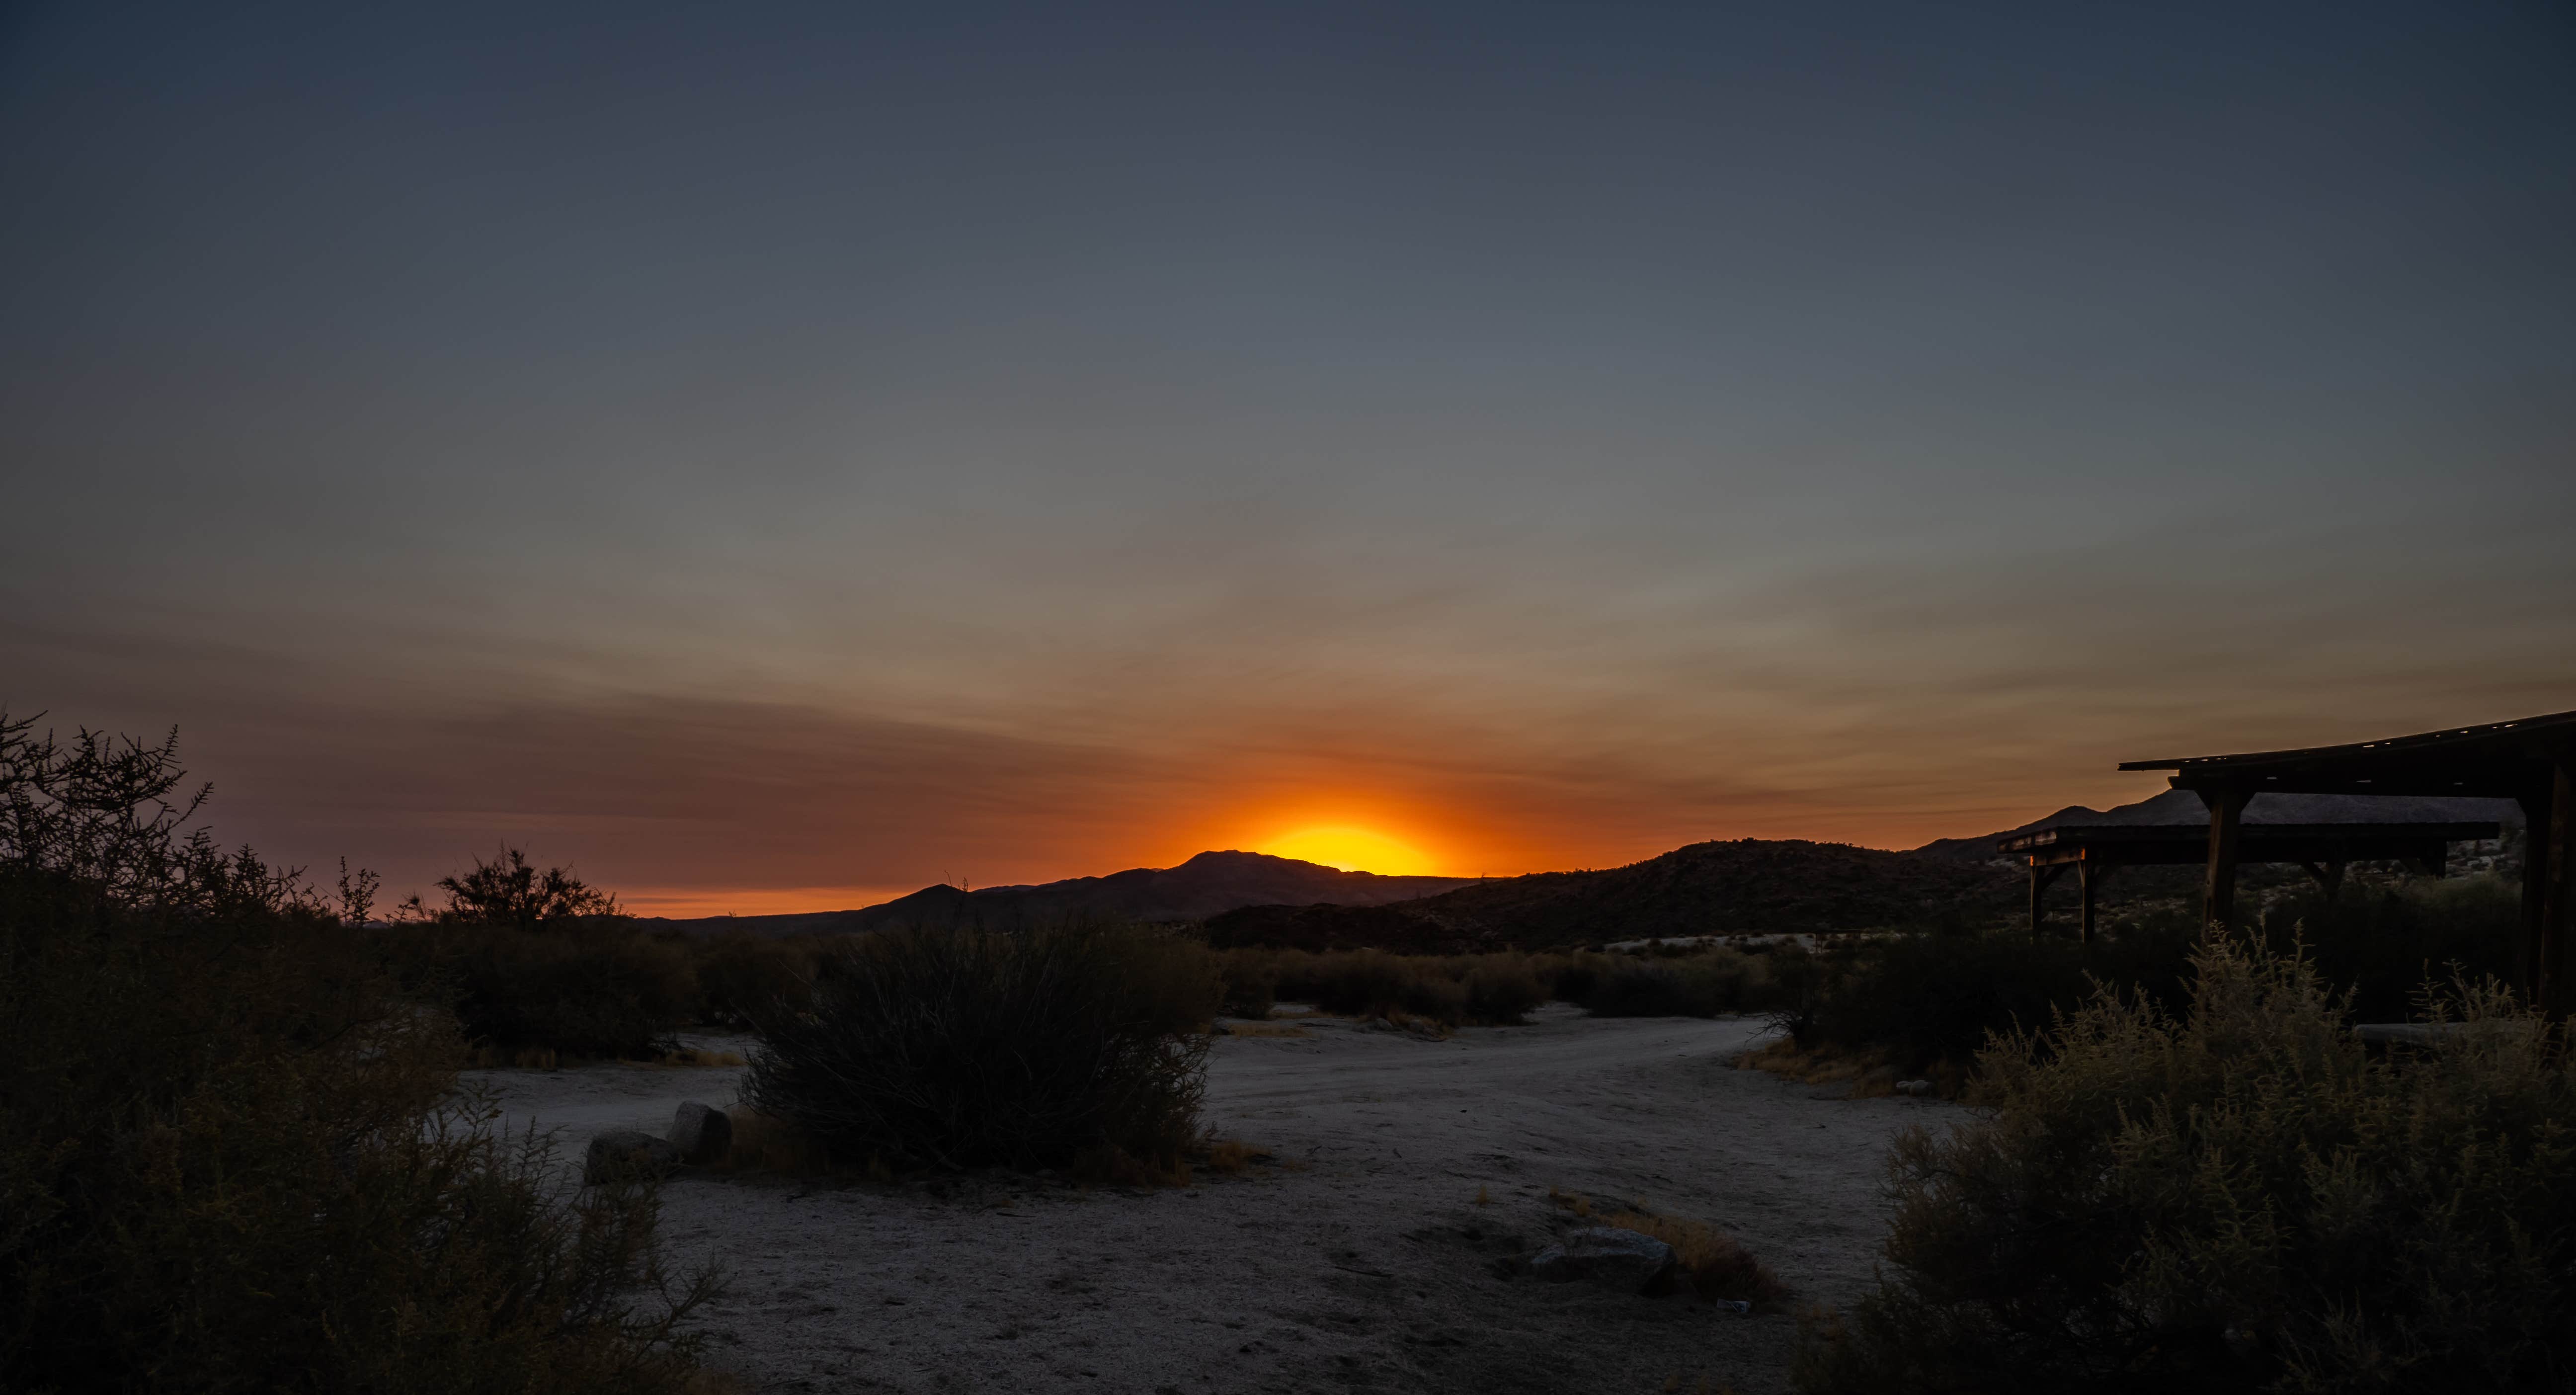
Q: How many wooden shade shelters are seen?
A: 2